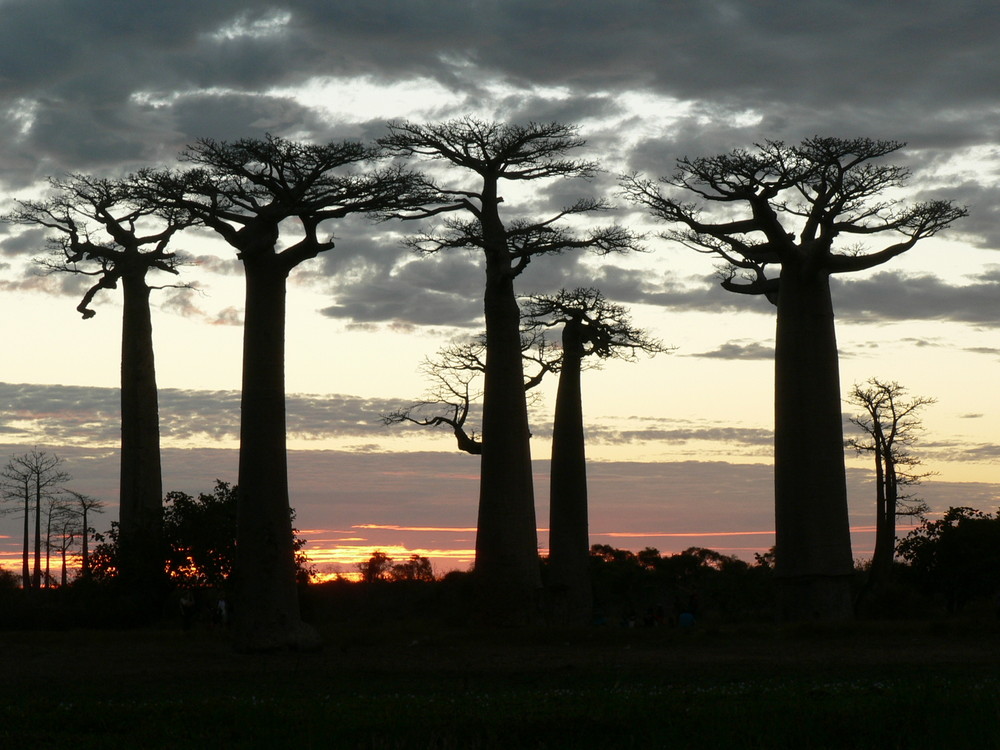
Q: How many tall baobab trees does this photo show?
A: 5